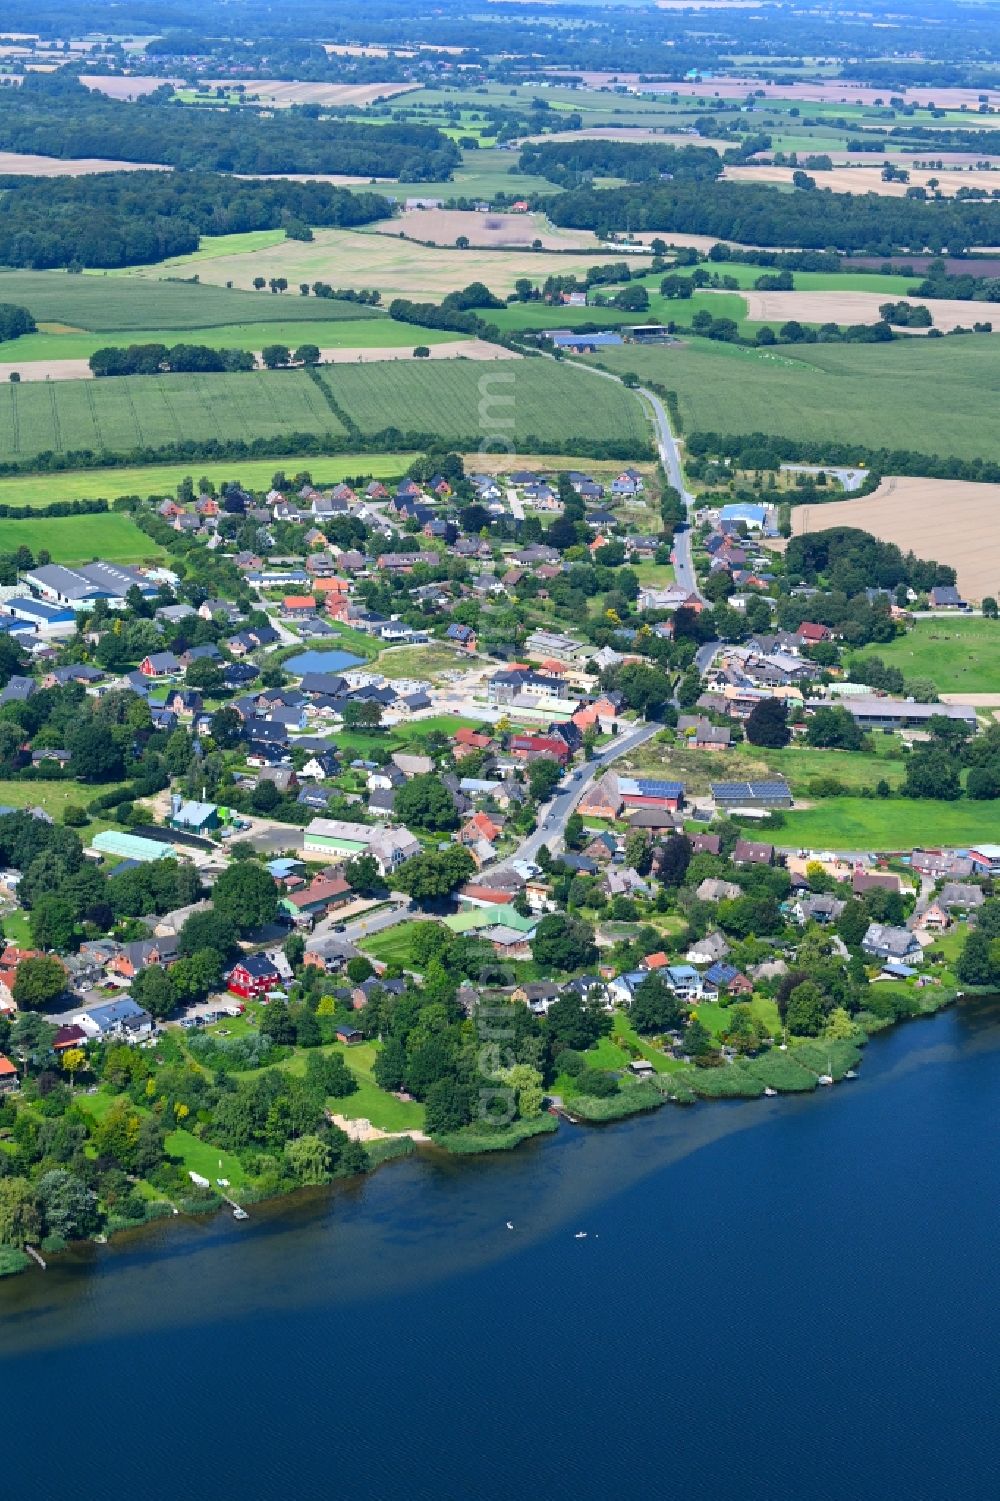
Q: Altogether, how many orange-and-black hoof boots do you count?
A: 0